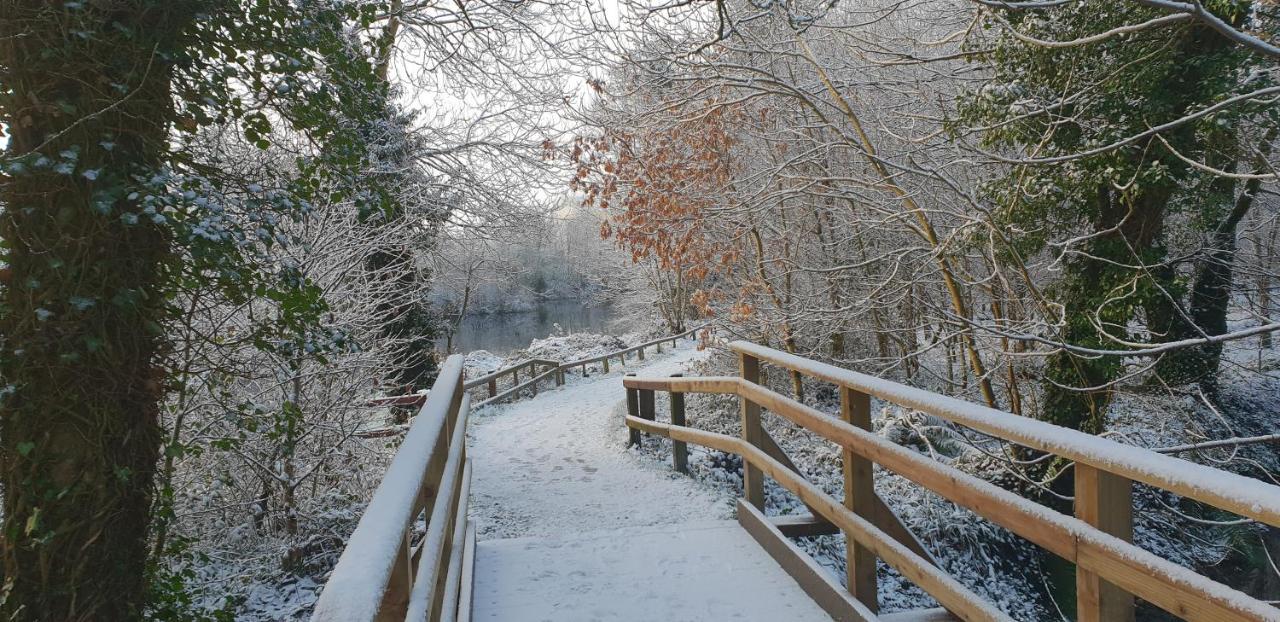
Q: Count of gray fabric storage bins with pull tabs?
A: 0